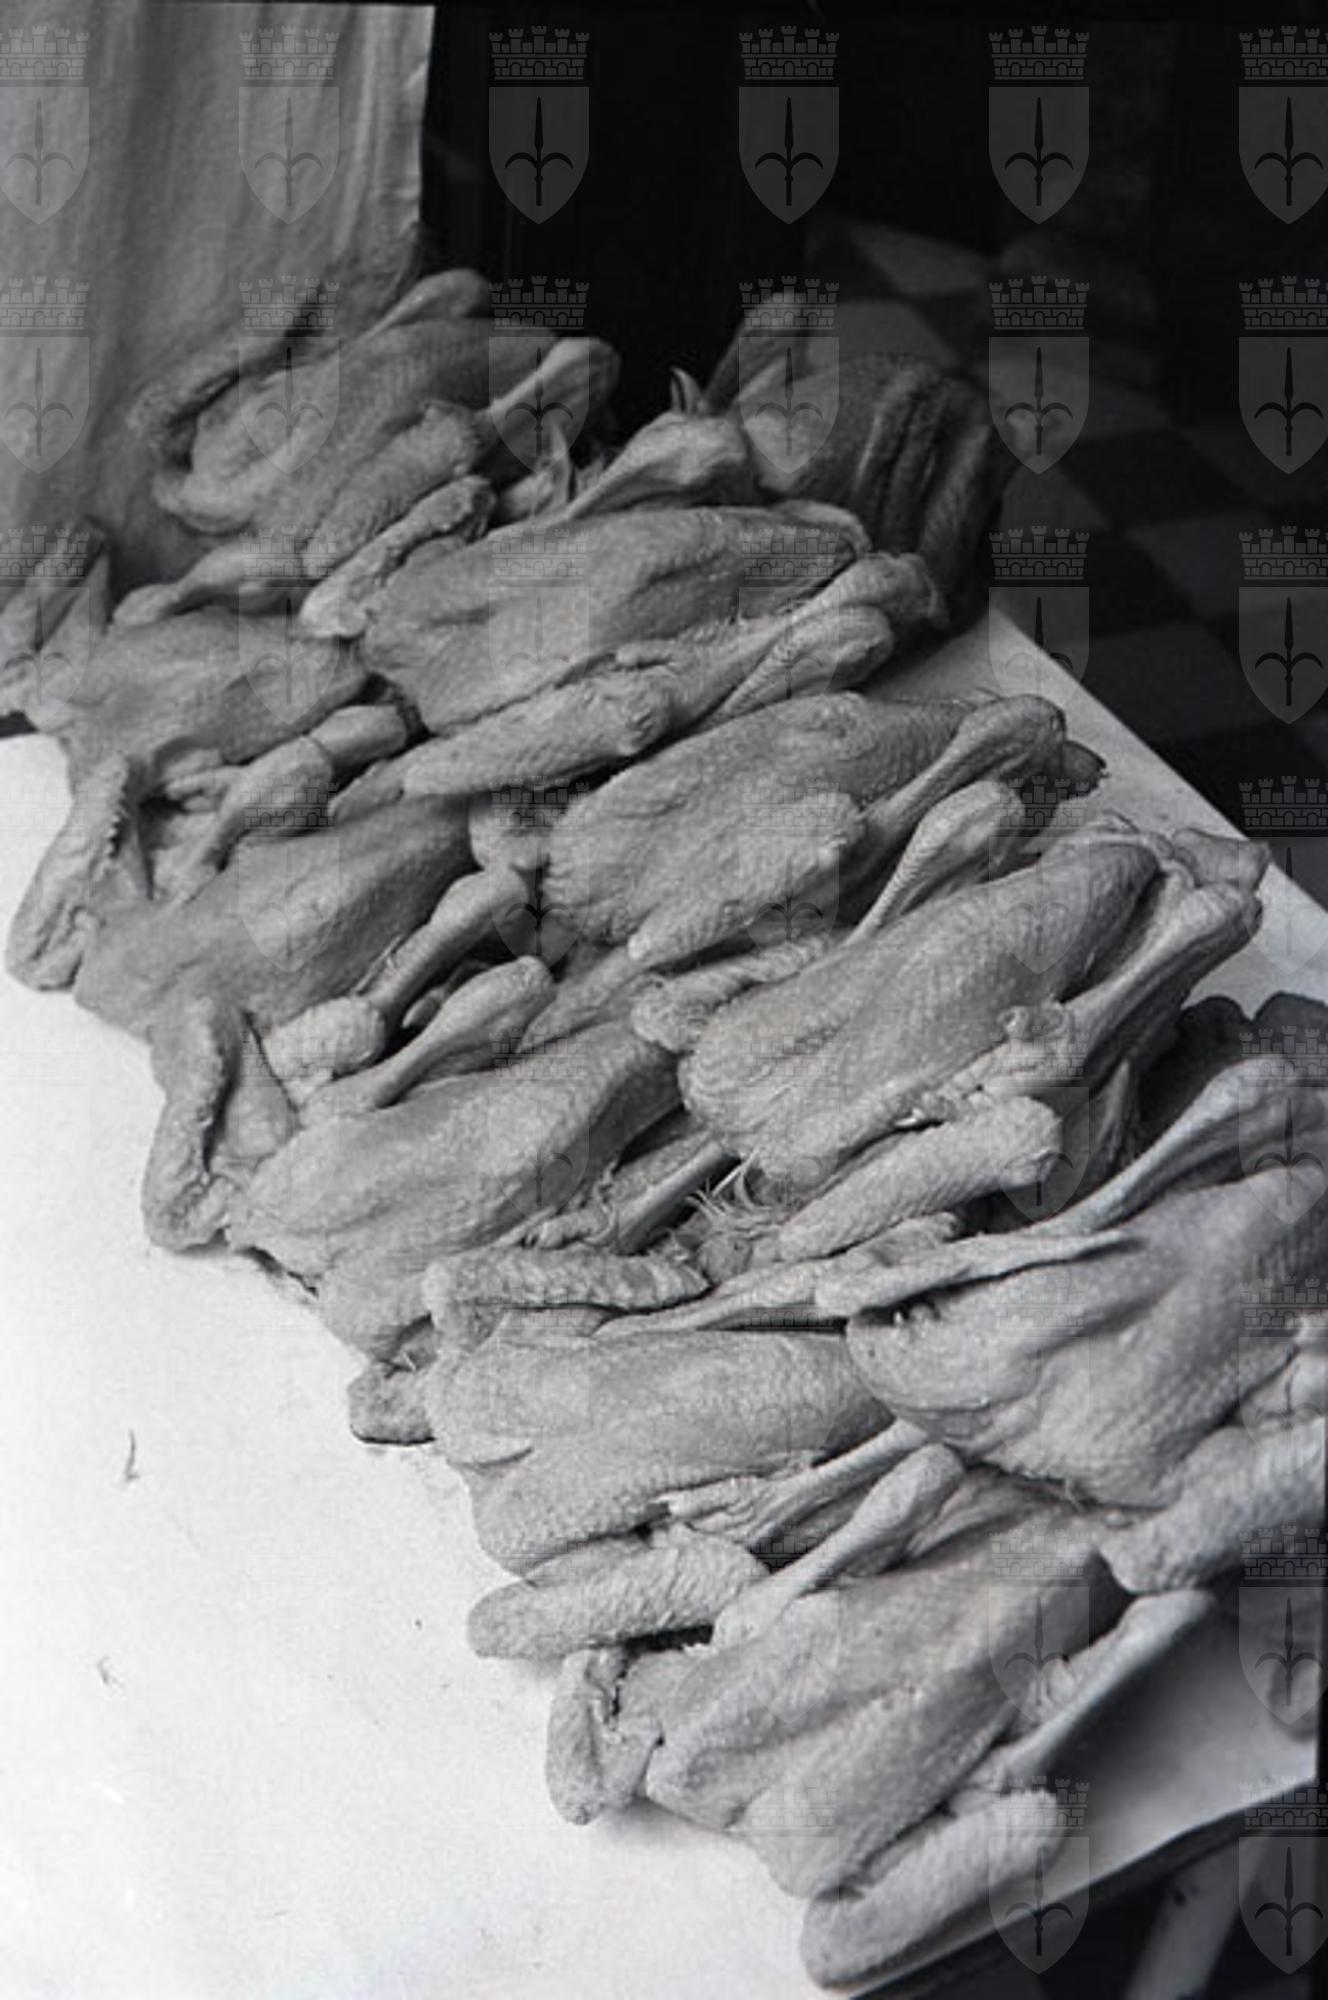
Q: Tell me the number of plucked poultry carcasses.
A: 11